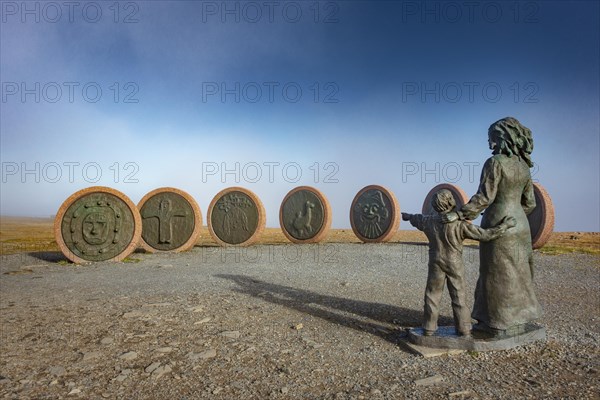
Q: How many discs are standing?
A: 7